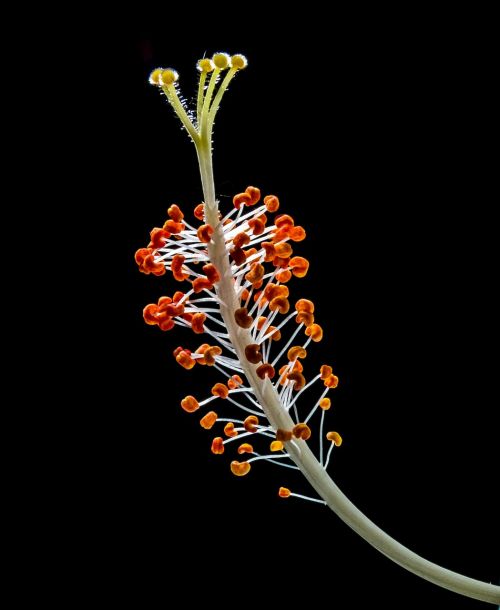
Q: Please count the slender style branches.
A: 5